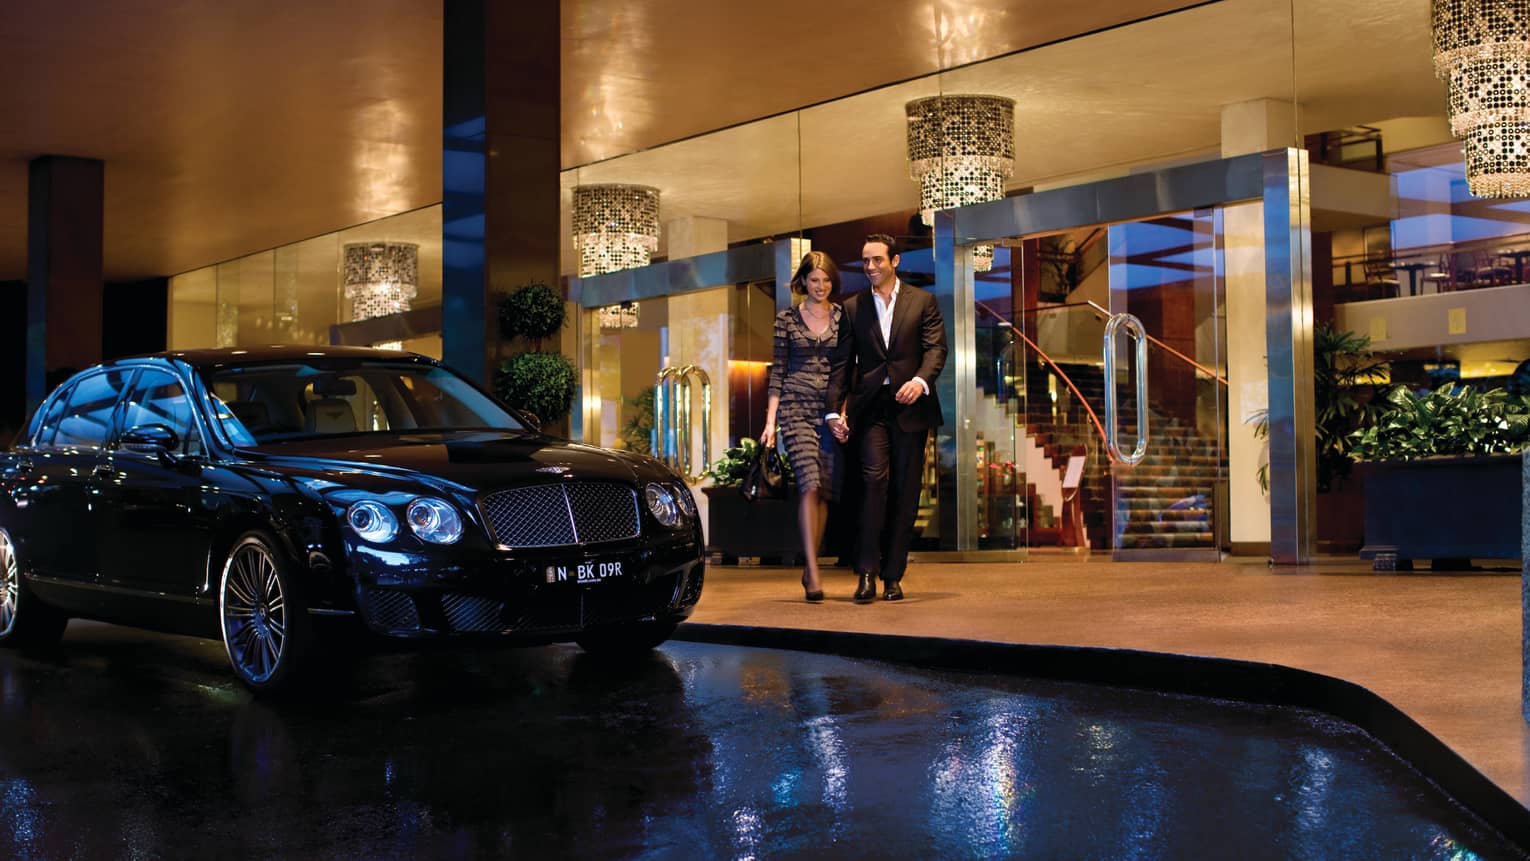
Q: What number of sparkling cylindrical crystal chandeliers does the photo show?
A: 4